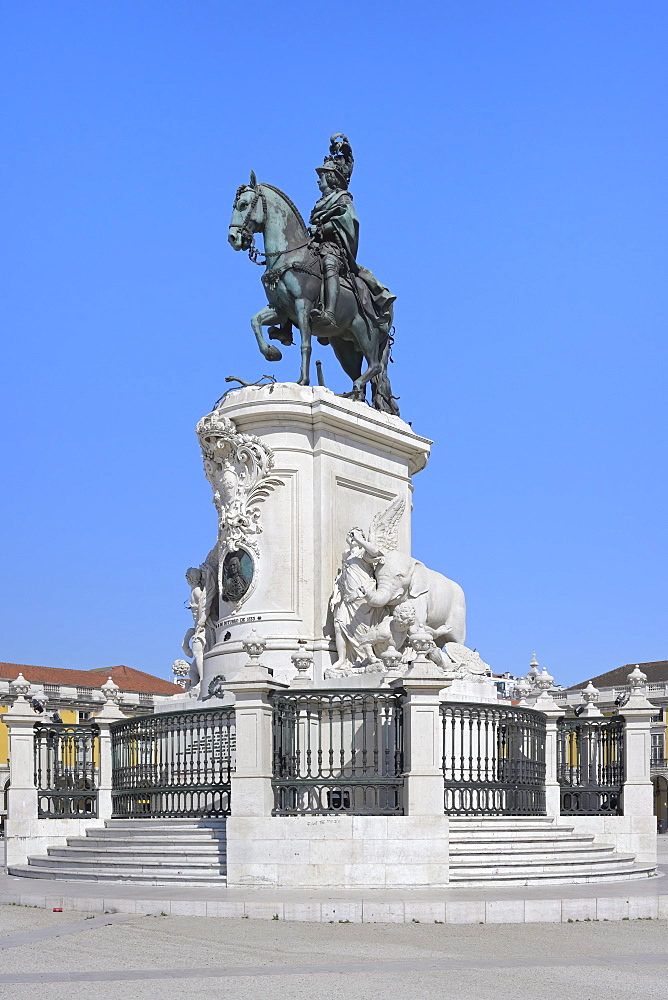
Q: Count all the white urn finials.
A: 11